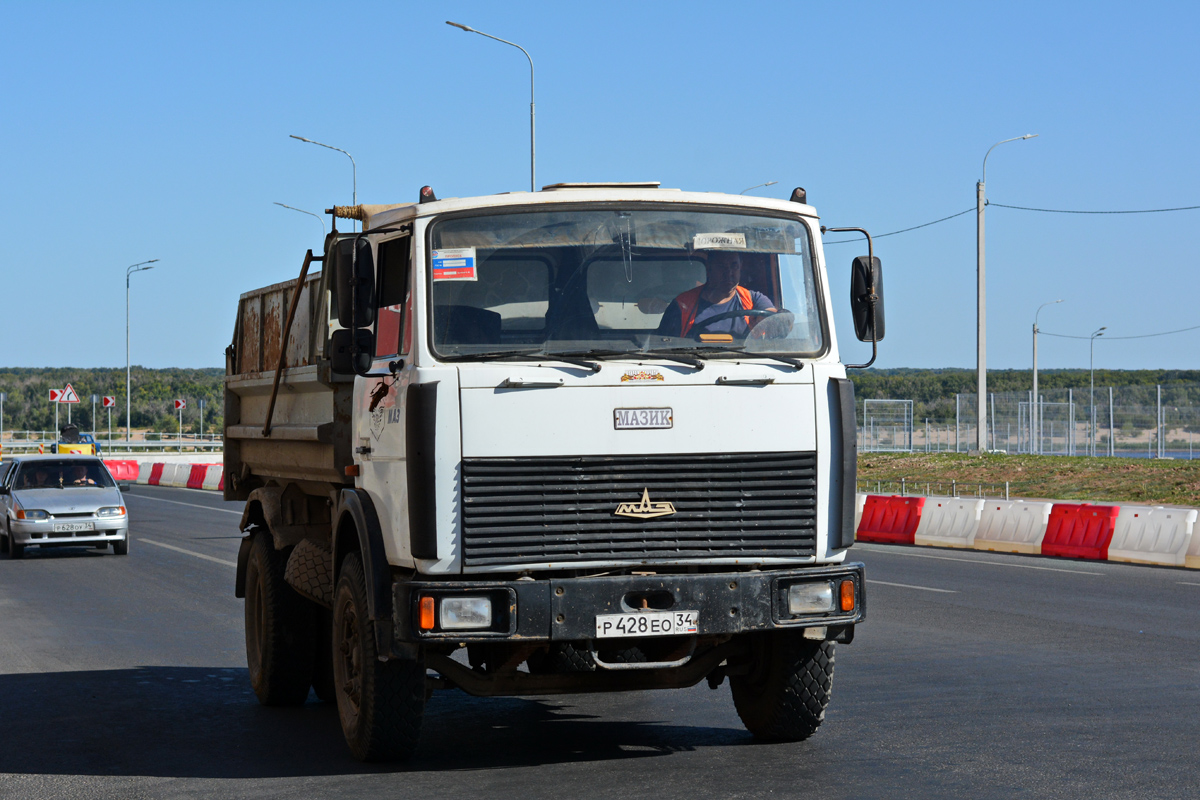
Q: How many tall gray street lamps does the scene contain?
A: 8